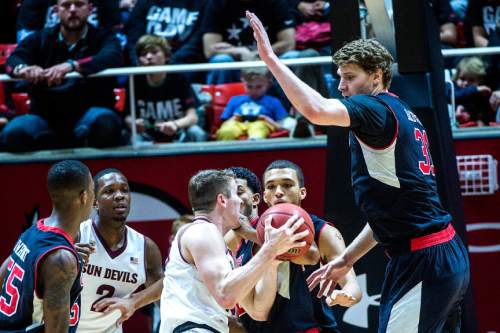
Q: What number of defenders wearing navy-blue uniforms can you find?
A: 4